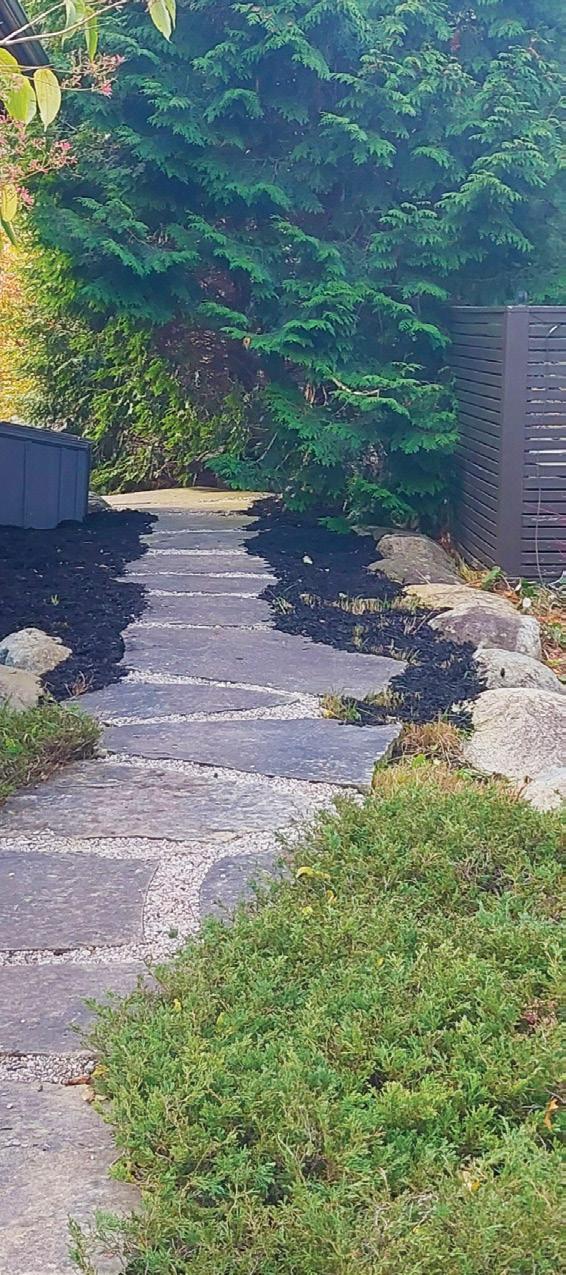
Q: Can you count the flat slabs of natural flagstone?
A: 14